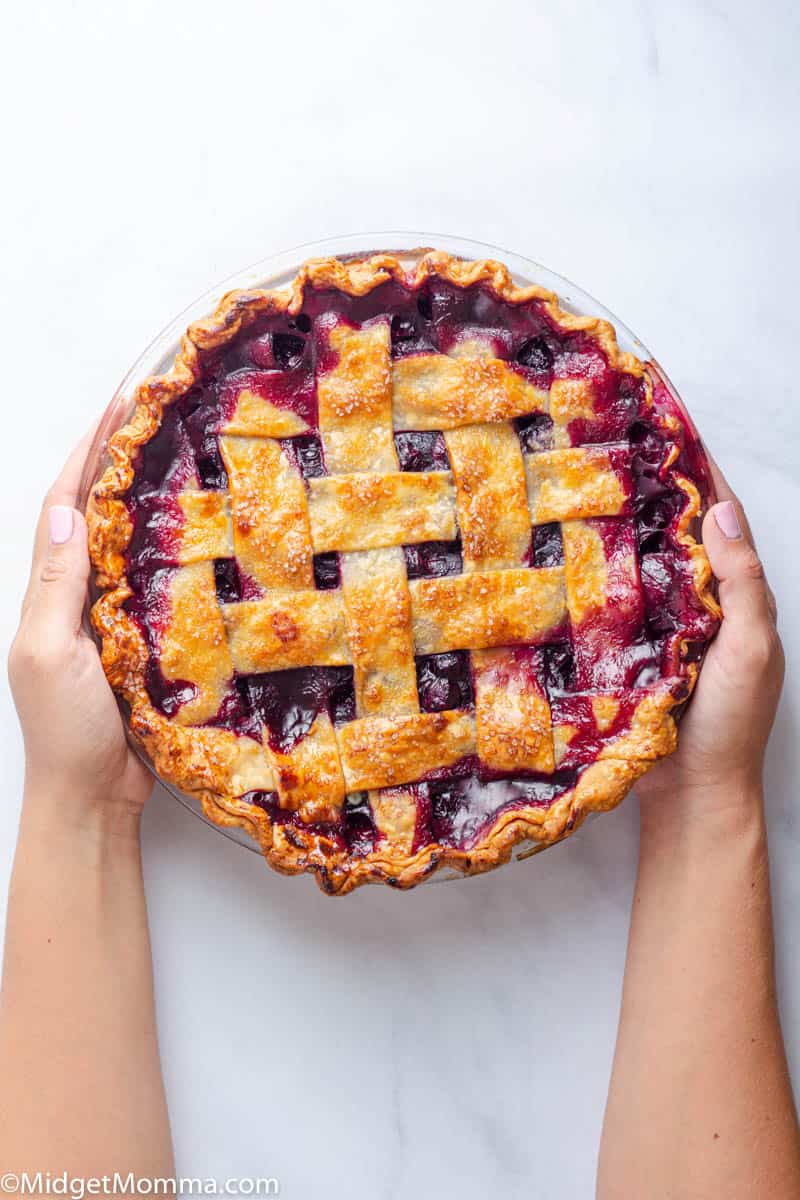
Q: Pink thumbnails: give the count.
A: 2